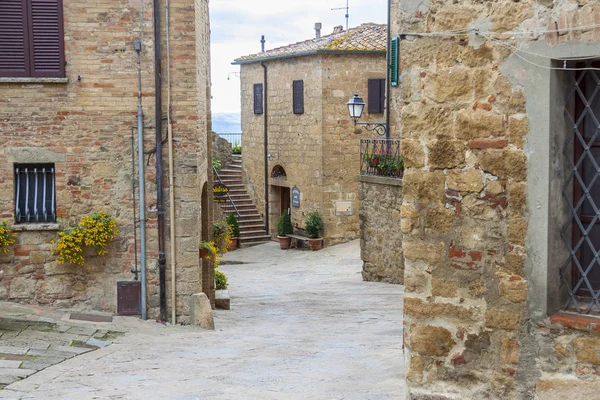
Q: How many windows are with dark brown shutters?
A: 4